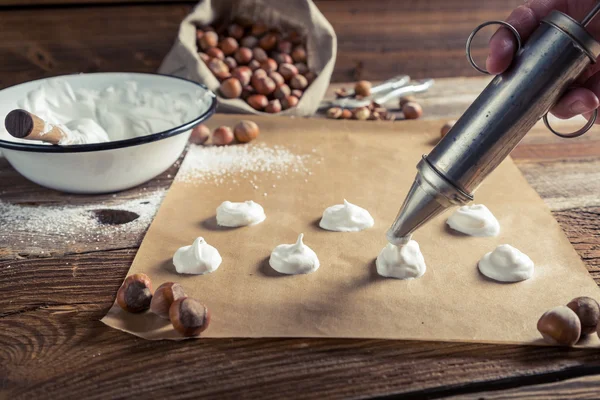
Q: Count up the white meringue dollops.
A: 7